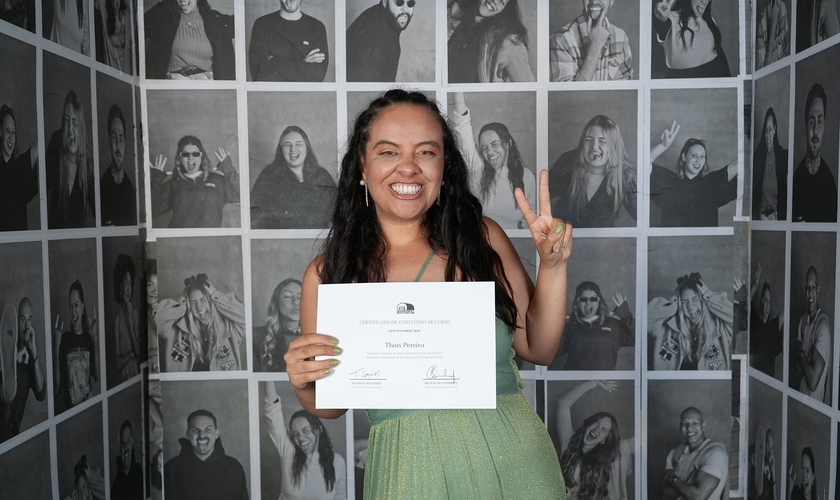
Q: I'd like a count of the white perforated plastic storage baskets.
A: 0